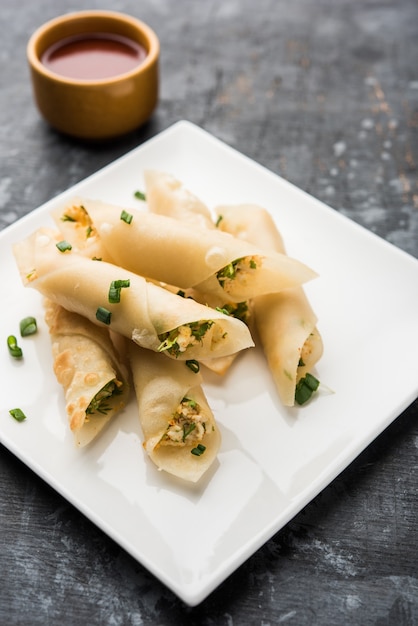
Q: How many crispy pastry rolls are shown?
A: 6